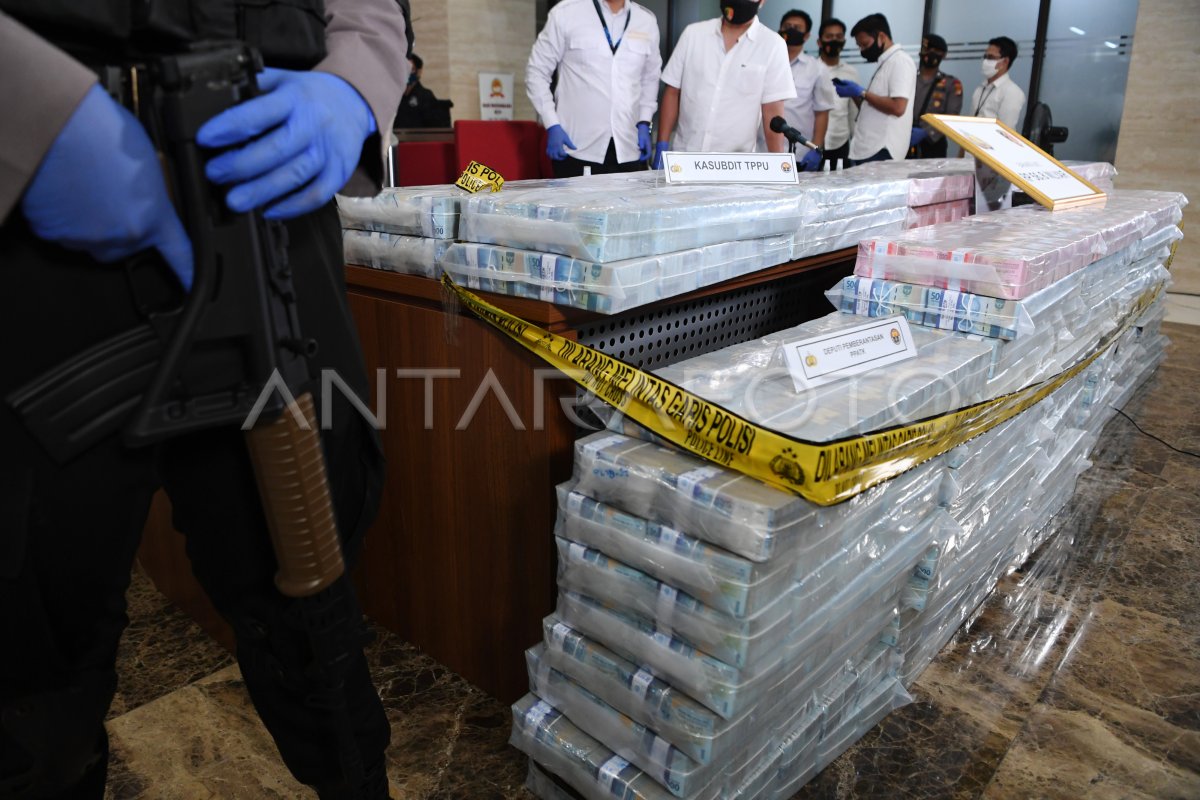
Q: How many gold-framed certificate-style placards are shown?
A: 1